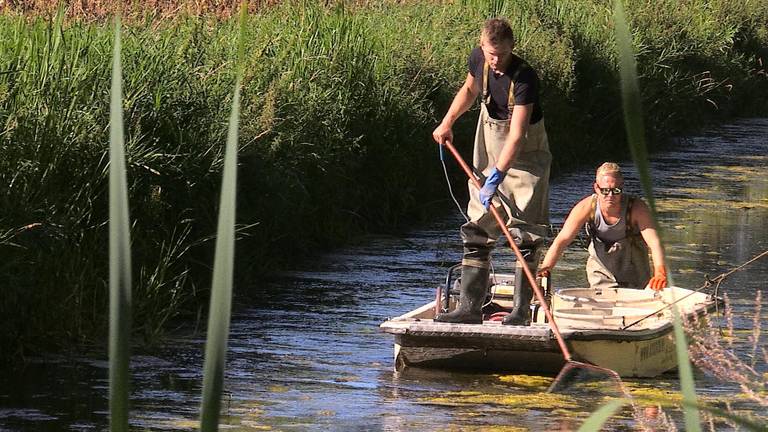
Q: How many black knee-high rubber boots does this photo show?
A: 2